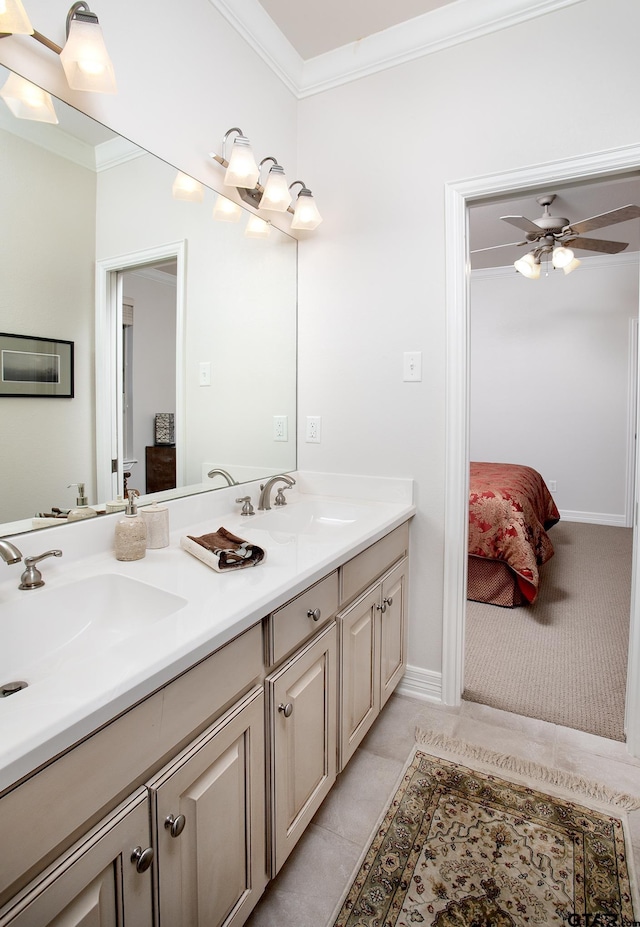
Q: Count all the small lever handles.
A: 3